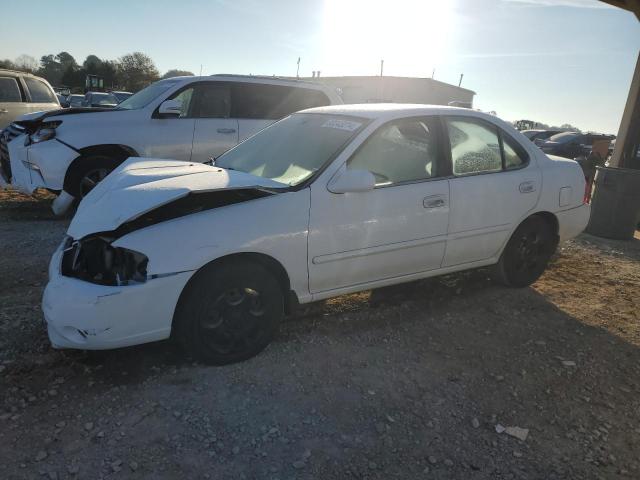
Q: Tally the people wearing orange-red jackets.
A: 0